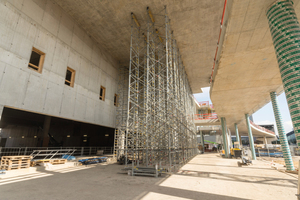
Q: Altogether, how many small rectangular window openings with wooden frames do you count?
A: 4